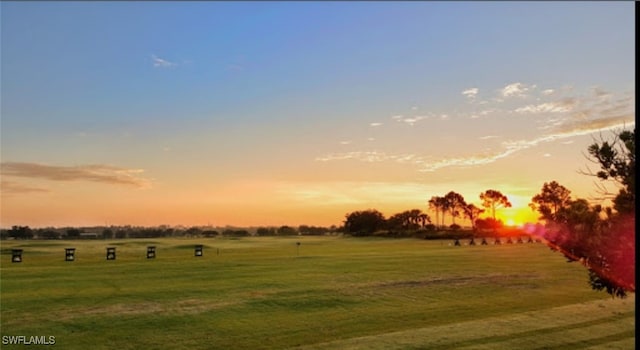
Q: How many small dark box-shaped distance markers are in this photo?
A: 5